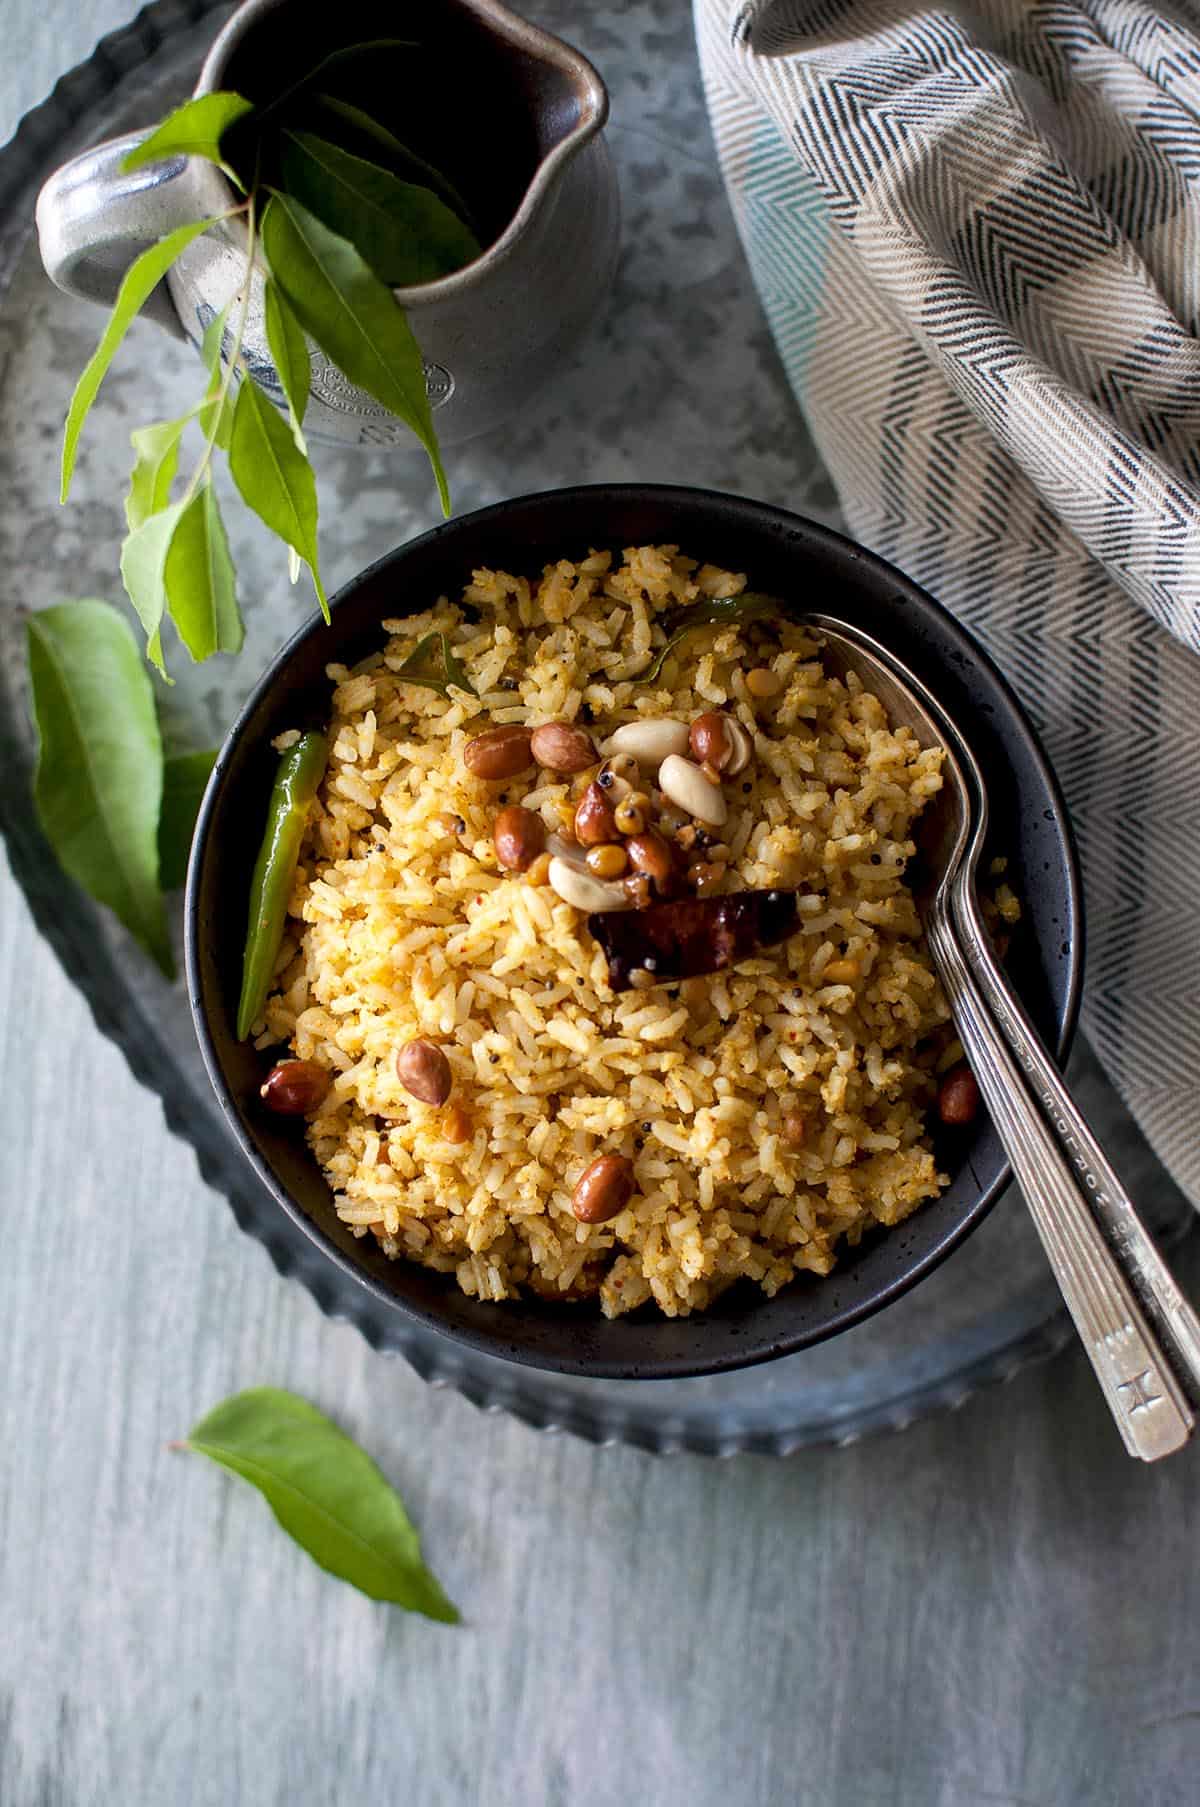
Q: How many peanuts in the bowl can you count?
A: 13